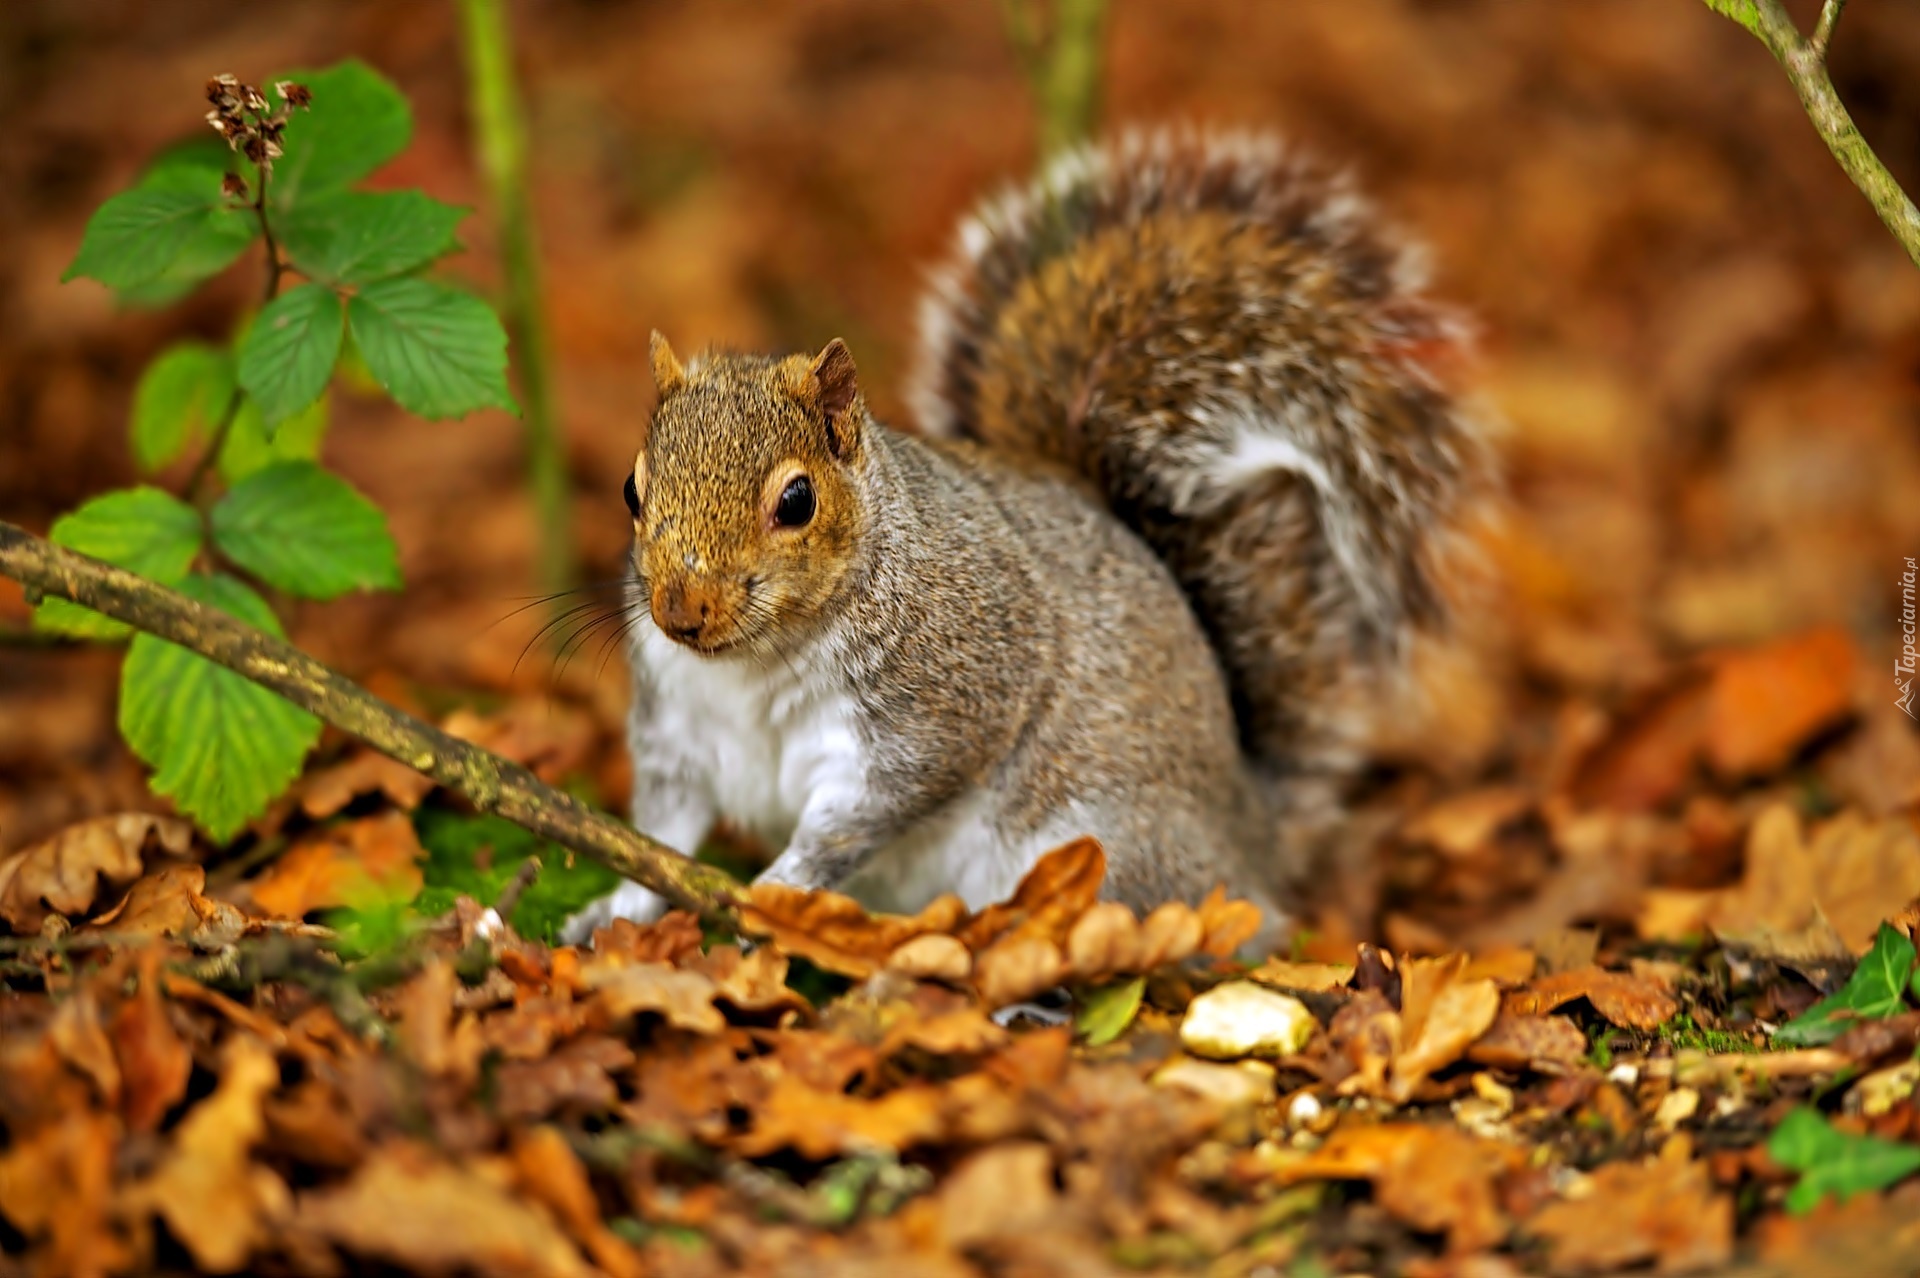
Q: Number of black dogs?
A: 0